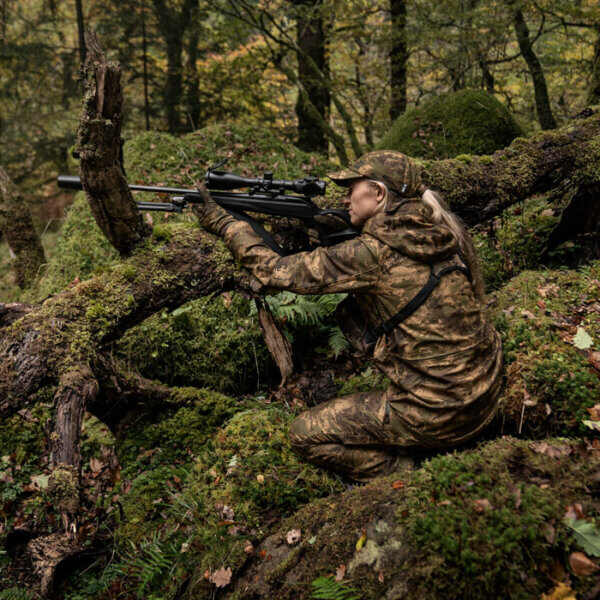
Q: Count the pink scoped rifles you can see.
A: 0